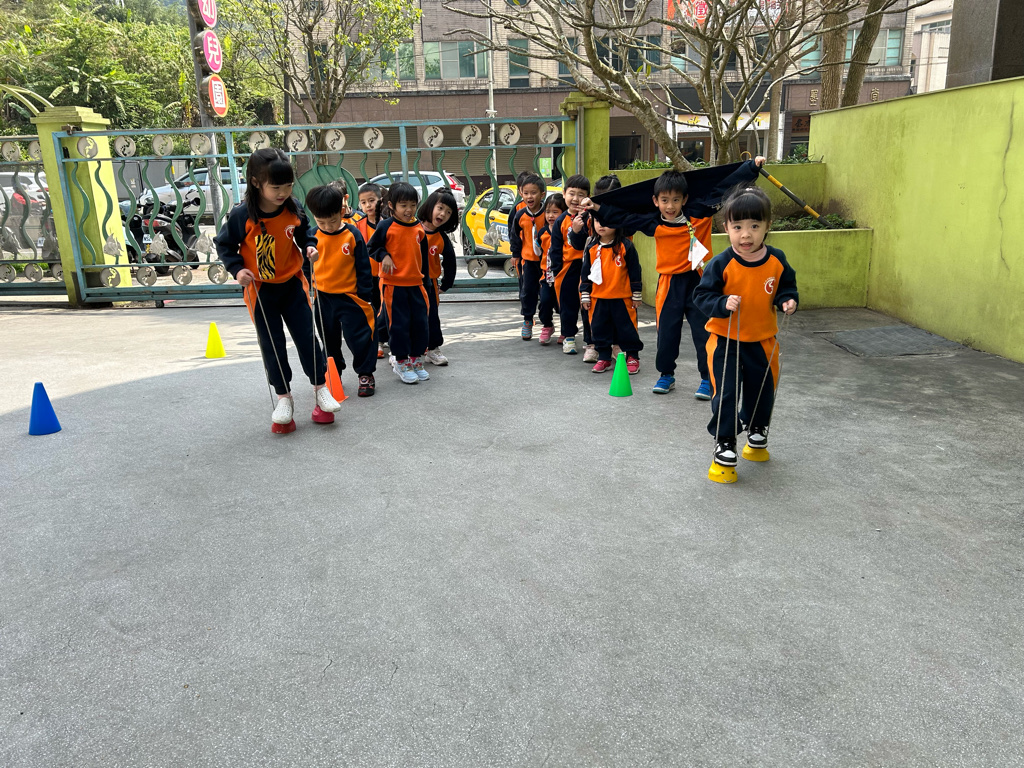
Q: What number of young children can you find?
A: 15